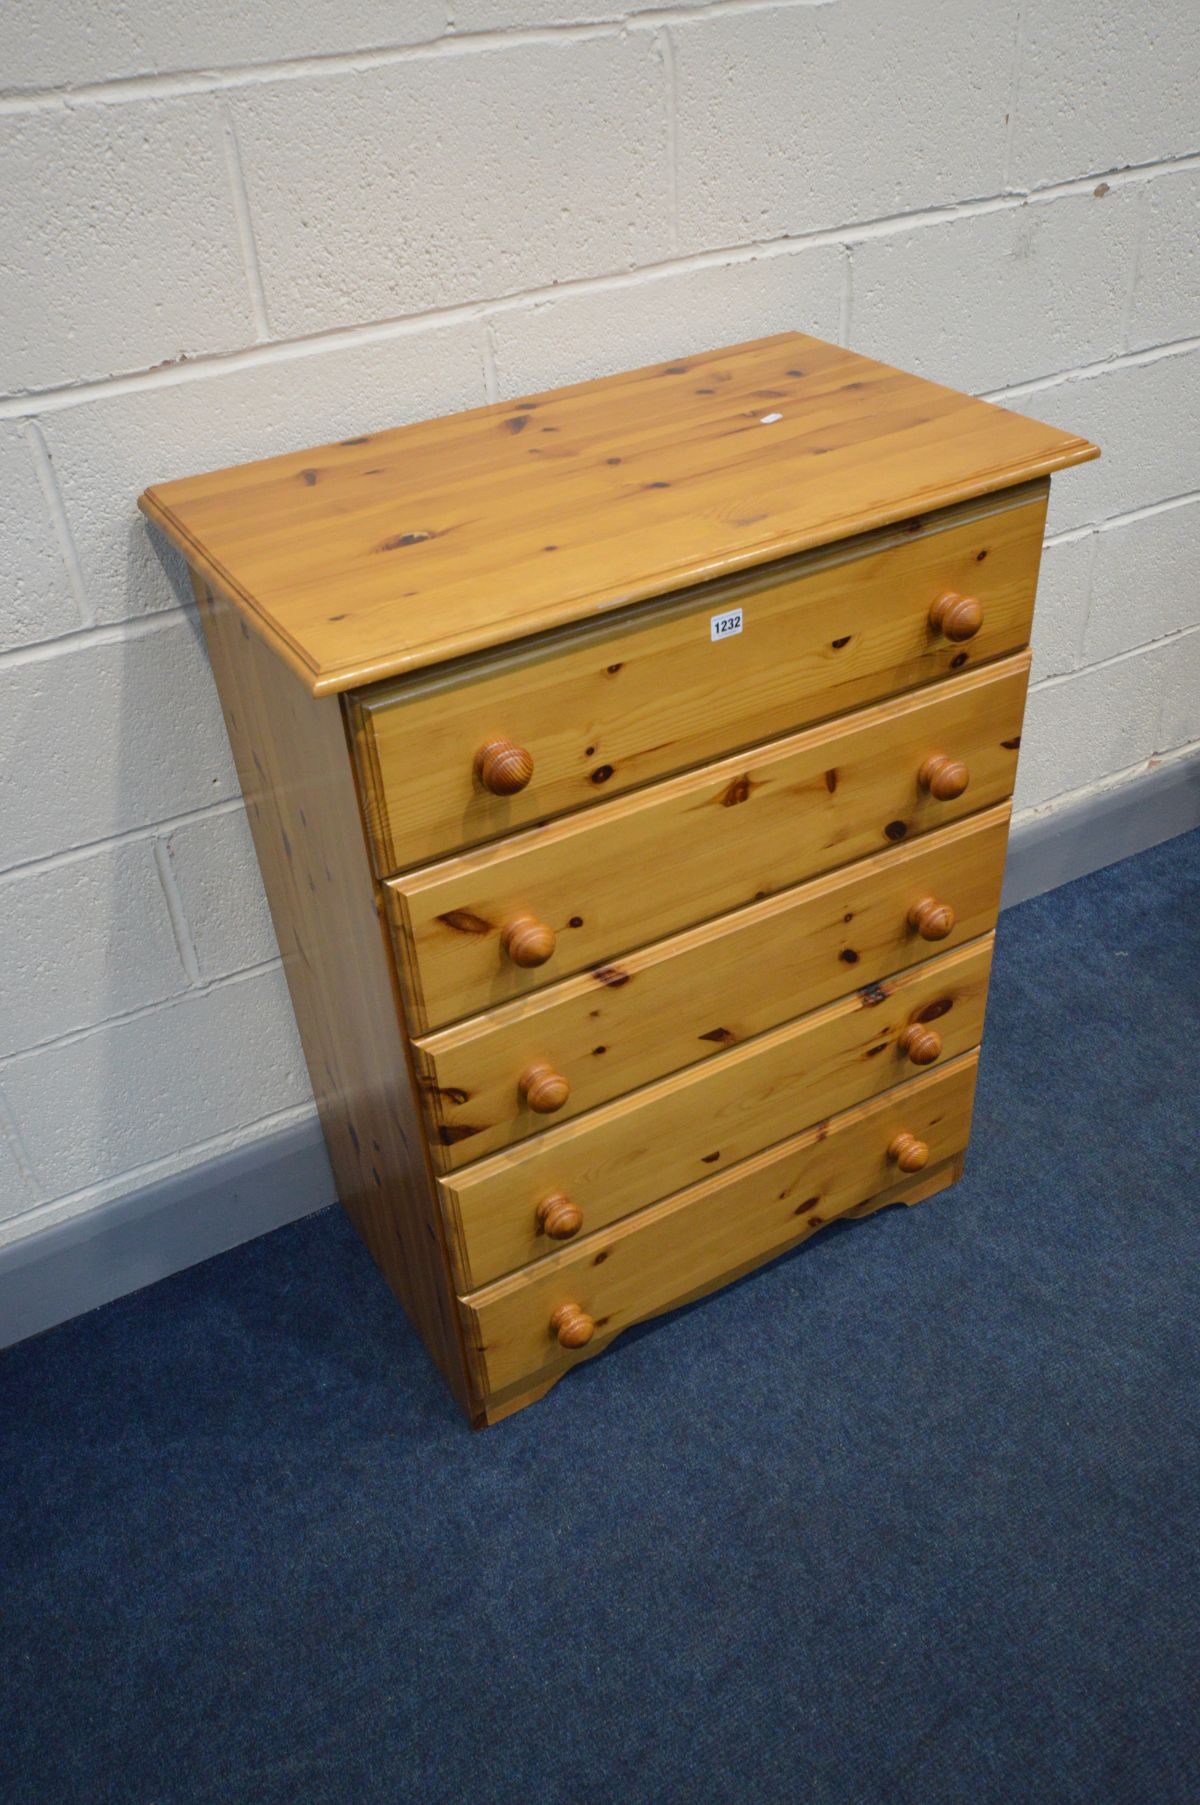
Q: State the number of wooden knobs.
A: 10